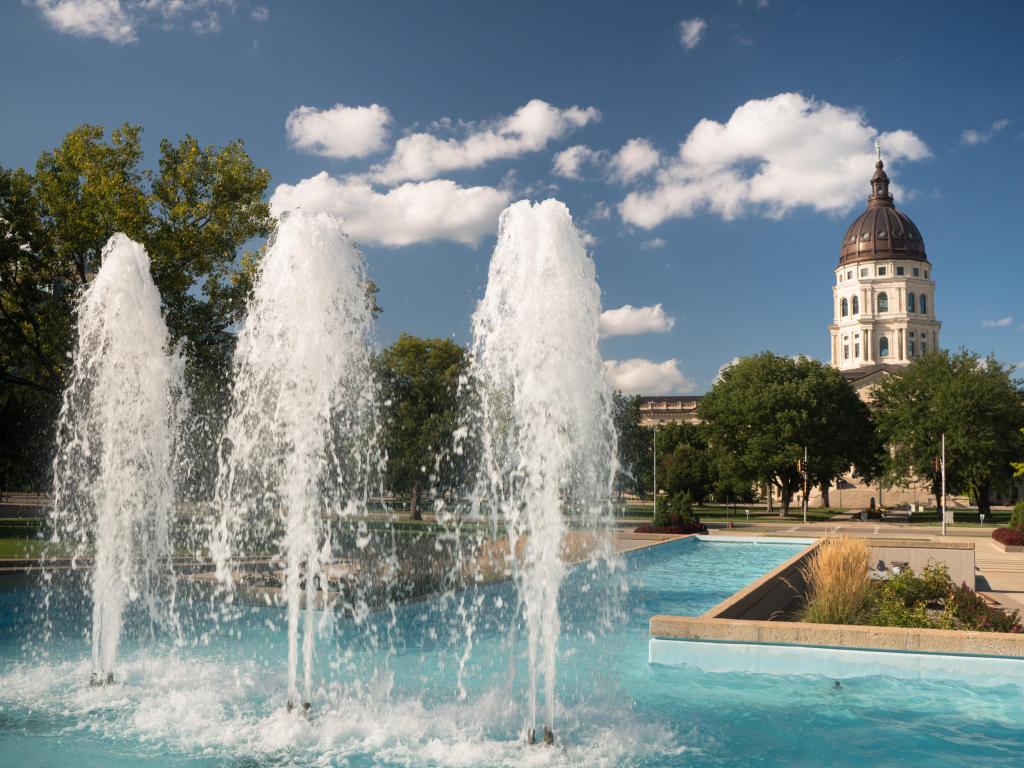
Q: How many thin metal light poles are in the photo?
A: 3